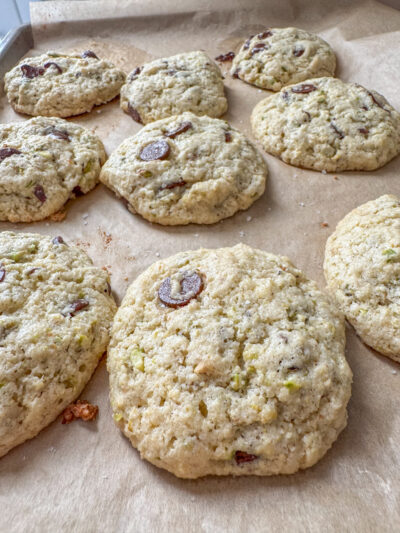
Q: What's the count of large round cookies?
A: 9